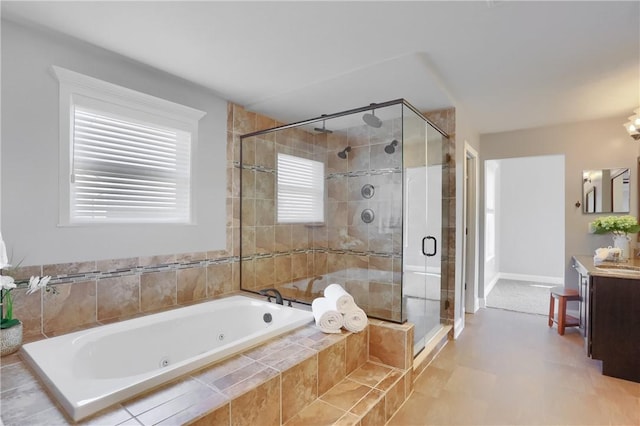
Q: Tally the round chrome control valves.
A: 2